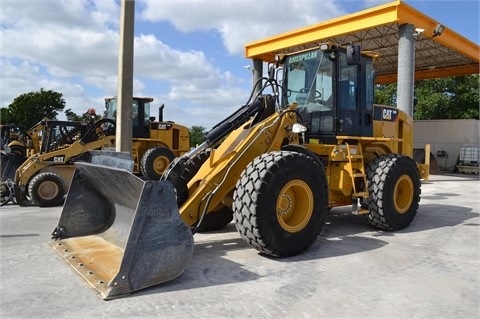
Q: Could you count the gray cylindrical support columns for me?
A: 2